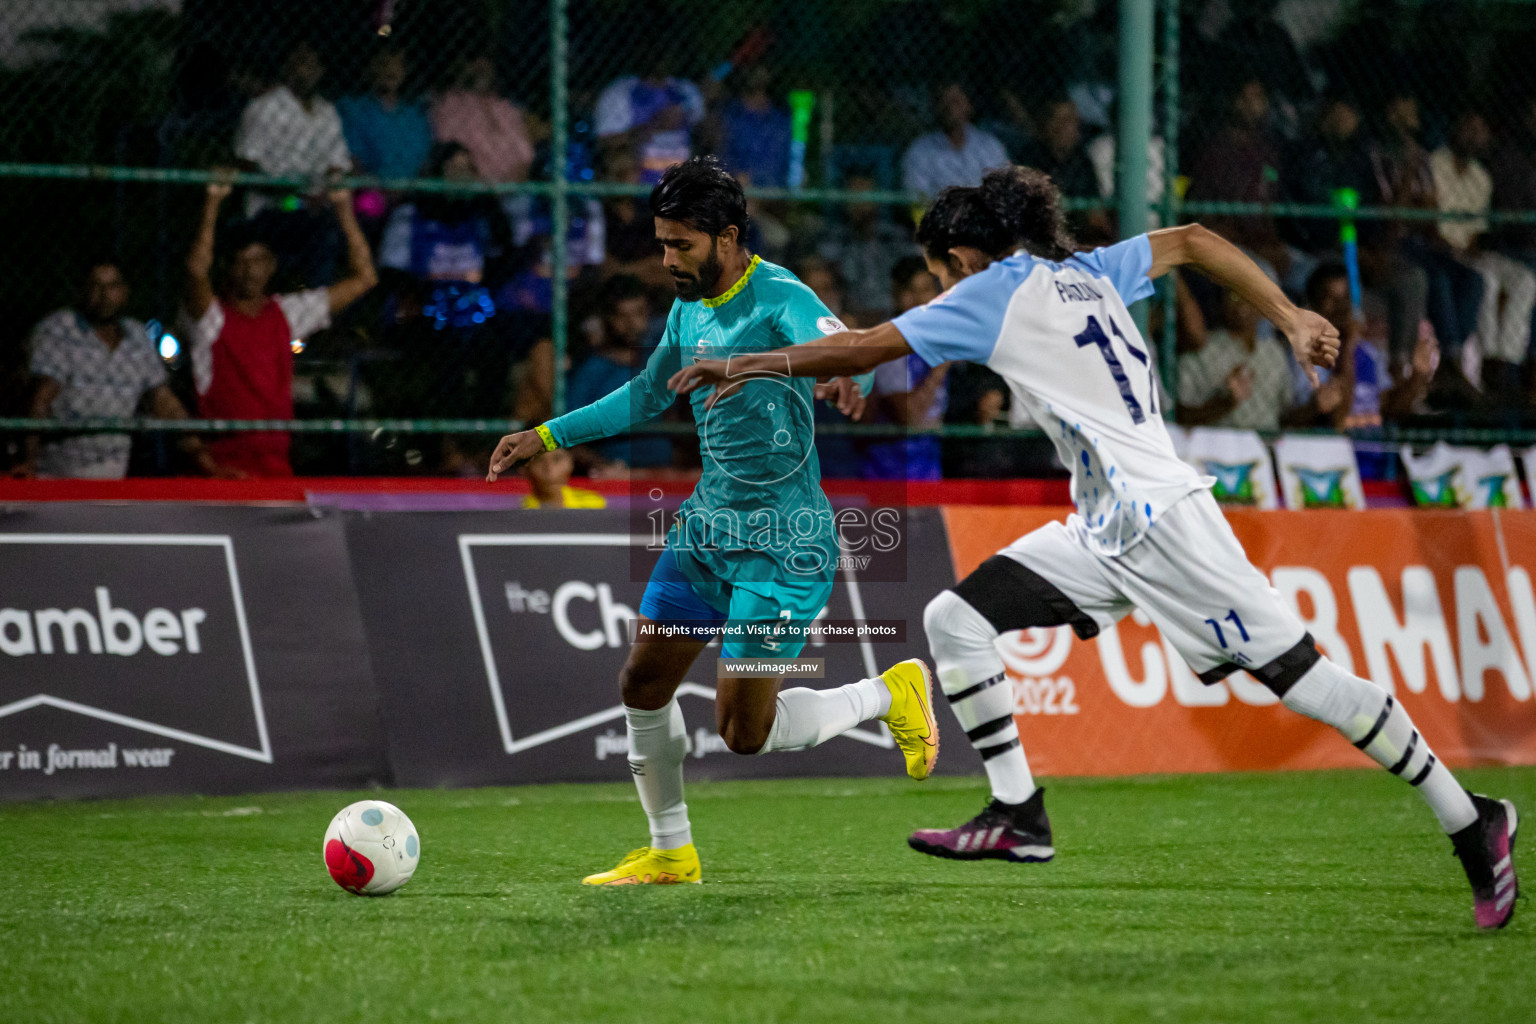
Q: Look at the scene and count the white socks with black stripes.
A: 2